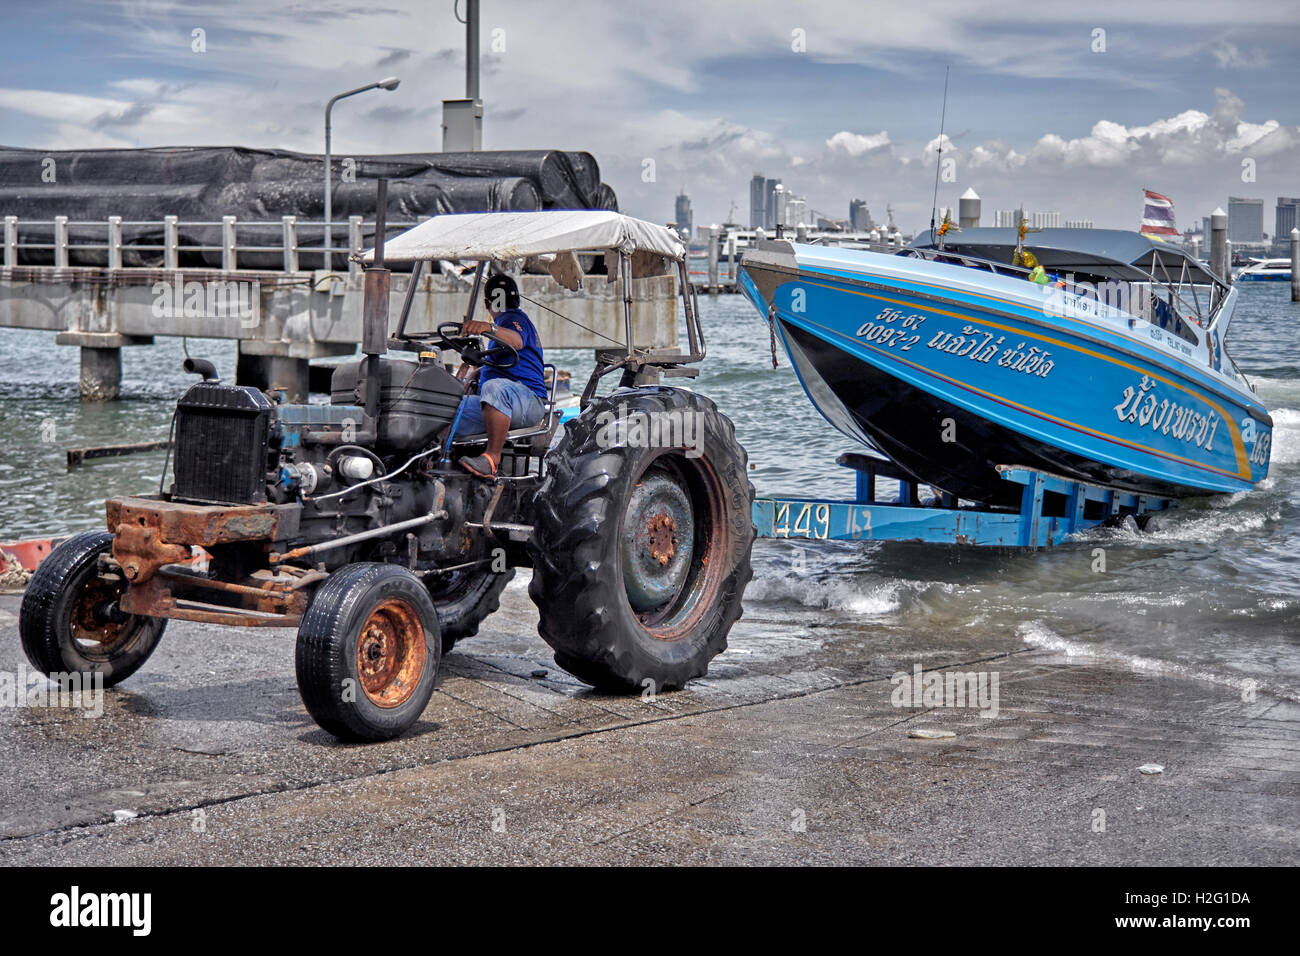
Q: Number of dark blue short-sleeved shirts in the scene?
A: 1